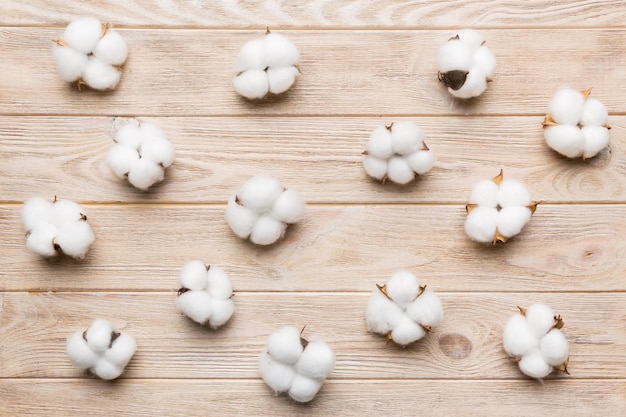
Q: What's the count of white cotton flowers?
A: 14